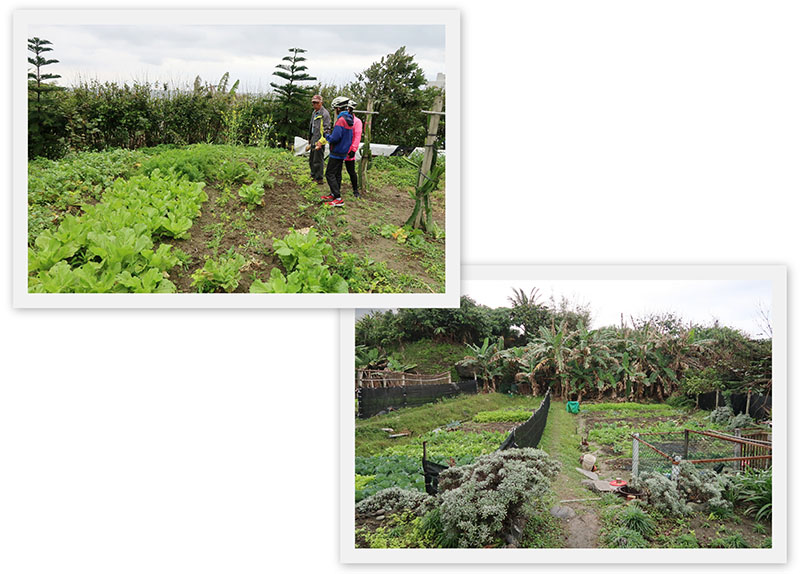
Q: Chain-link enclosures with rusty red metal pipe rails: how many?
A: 1